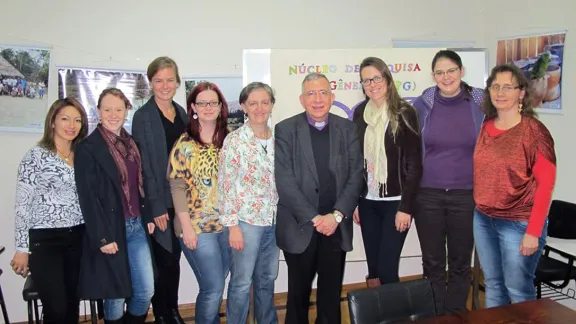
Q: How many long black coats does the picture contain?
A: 1